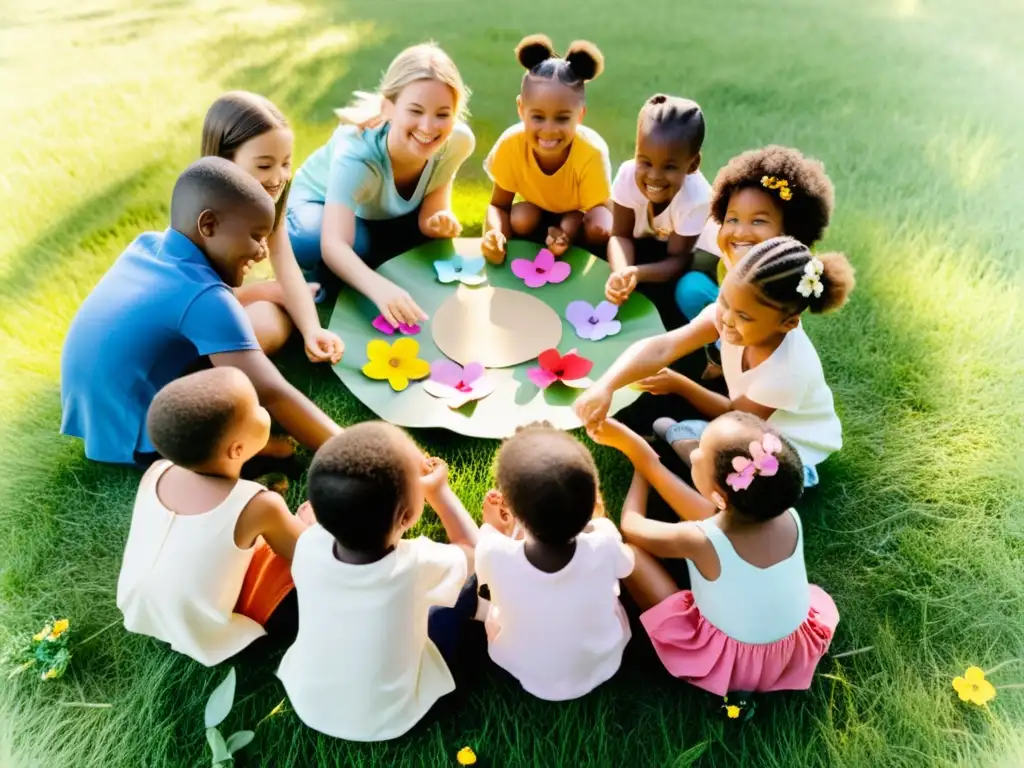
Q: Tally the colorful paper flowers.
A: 7